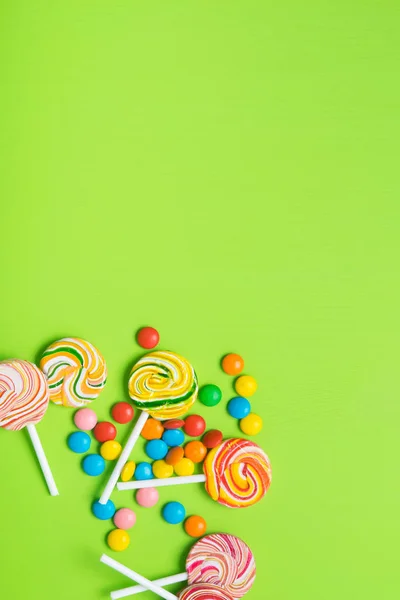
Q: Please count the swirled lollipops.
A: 6